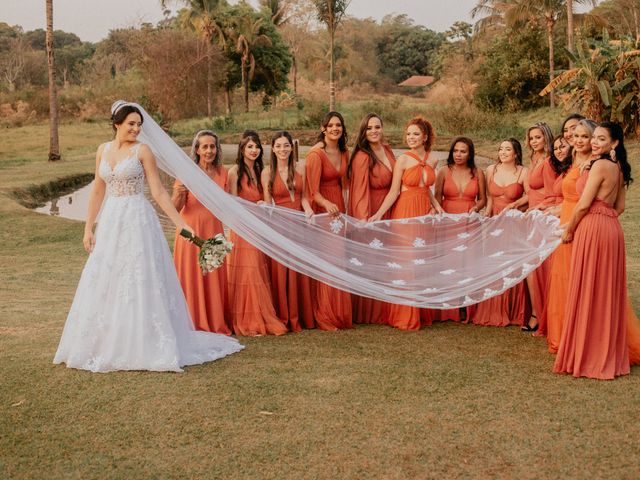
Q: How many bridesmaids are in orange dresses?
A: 13